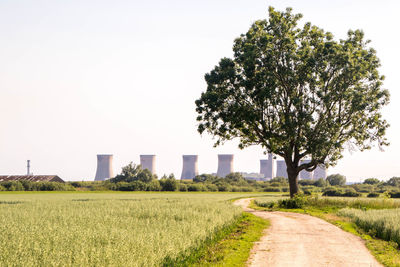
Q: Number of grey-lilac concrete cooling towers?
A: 8